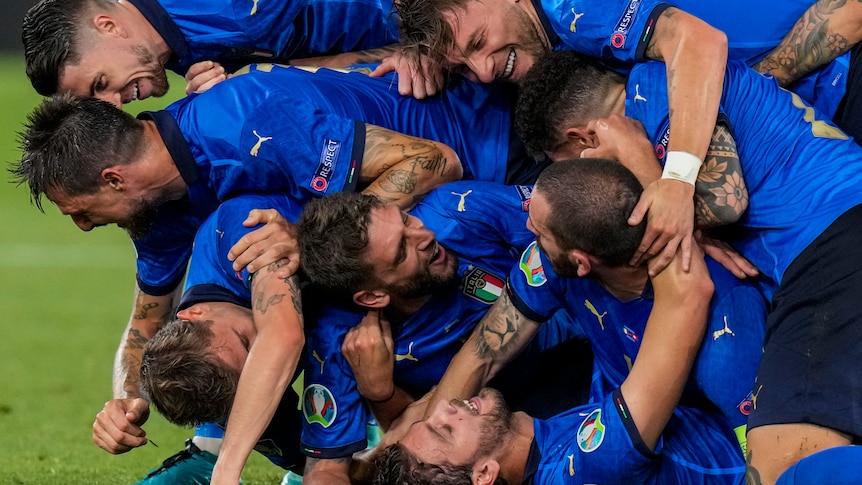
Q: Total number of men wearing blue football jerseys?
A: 8